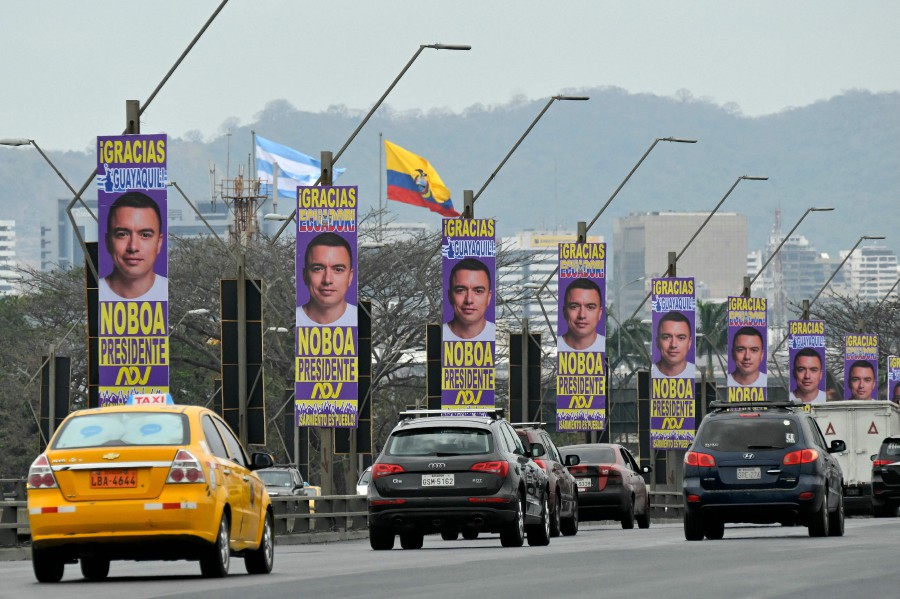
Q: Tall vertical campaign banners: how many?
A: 9